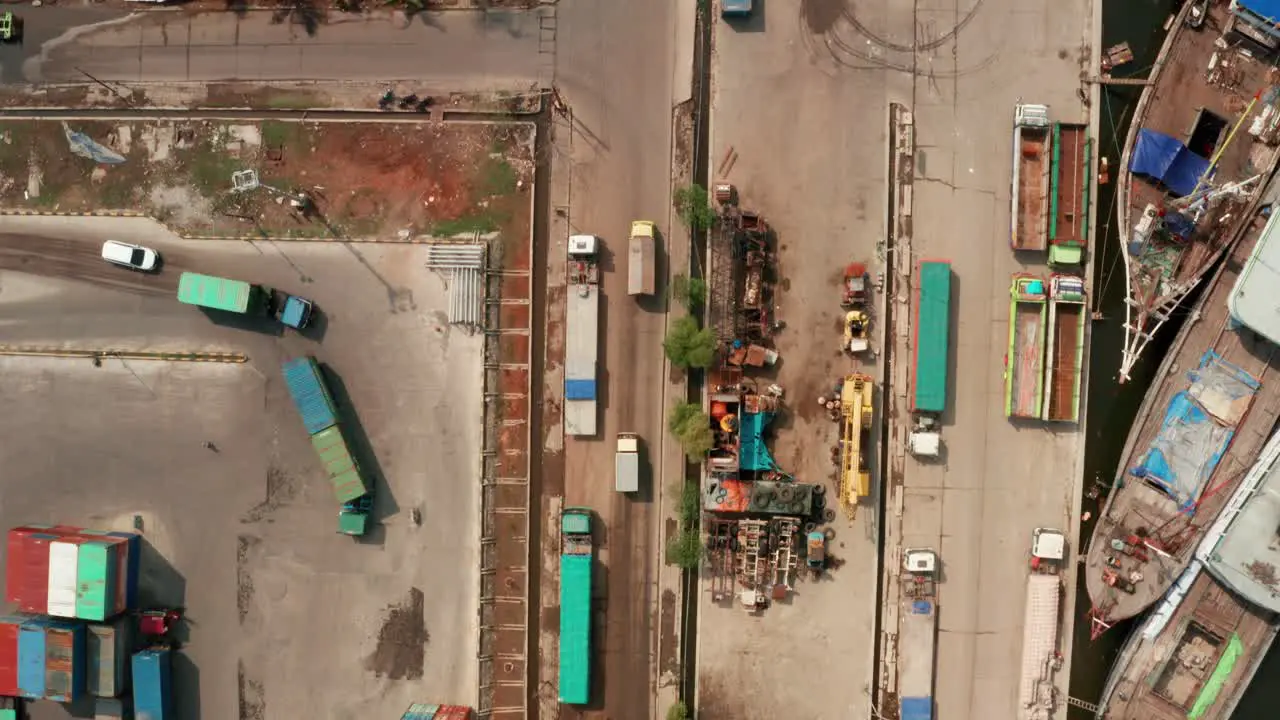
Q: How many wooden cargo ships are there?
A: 3